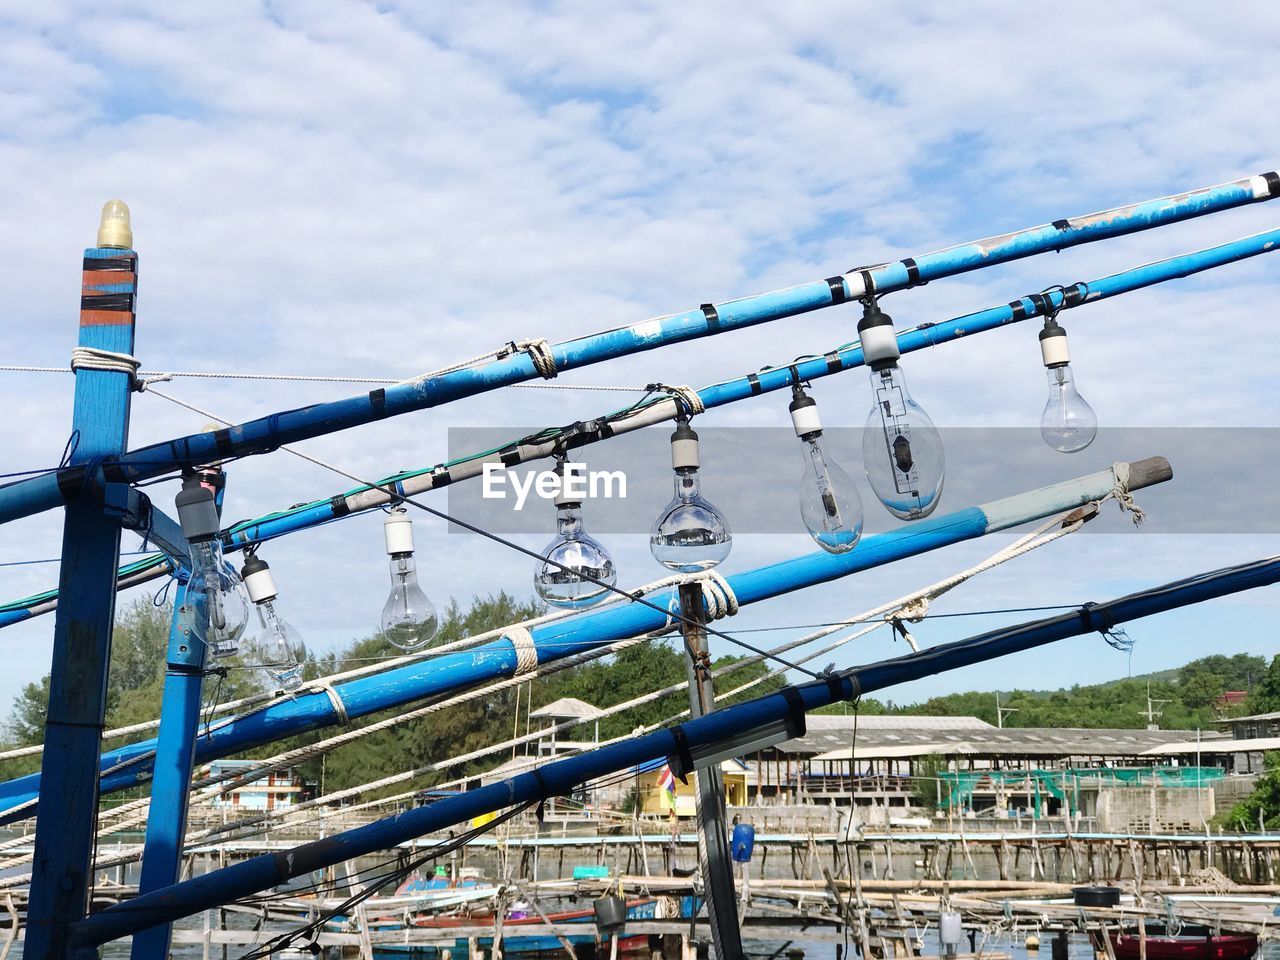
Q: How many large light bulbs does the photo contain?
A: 8